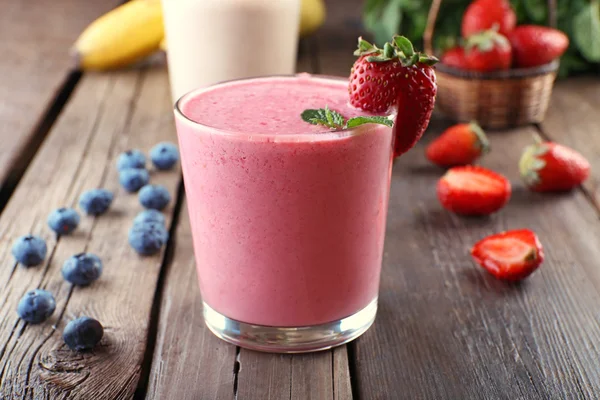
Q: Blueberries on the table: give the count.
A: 12